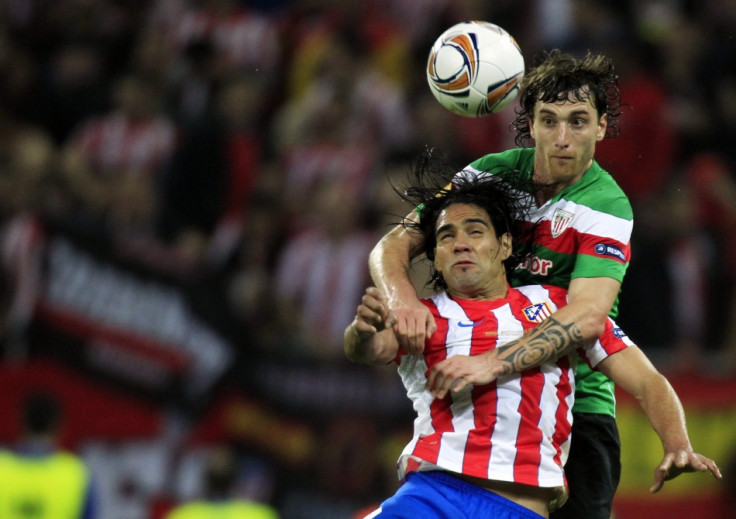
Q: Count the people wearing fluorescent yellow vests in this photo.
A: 2